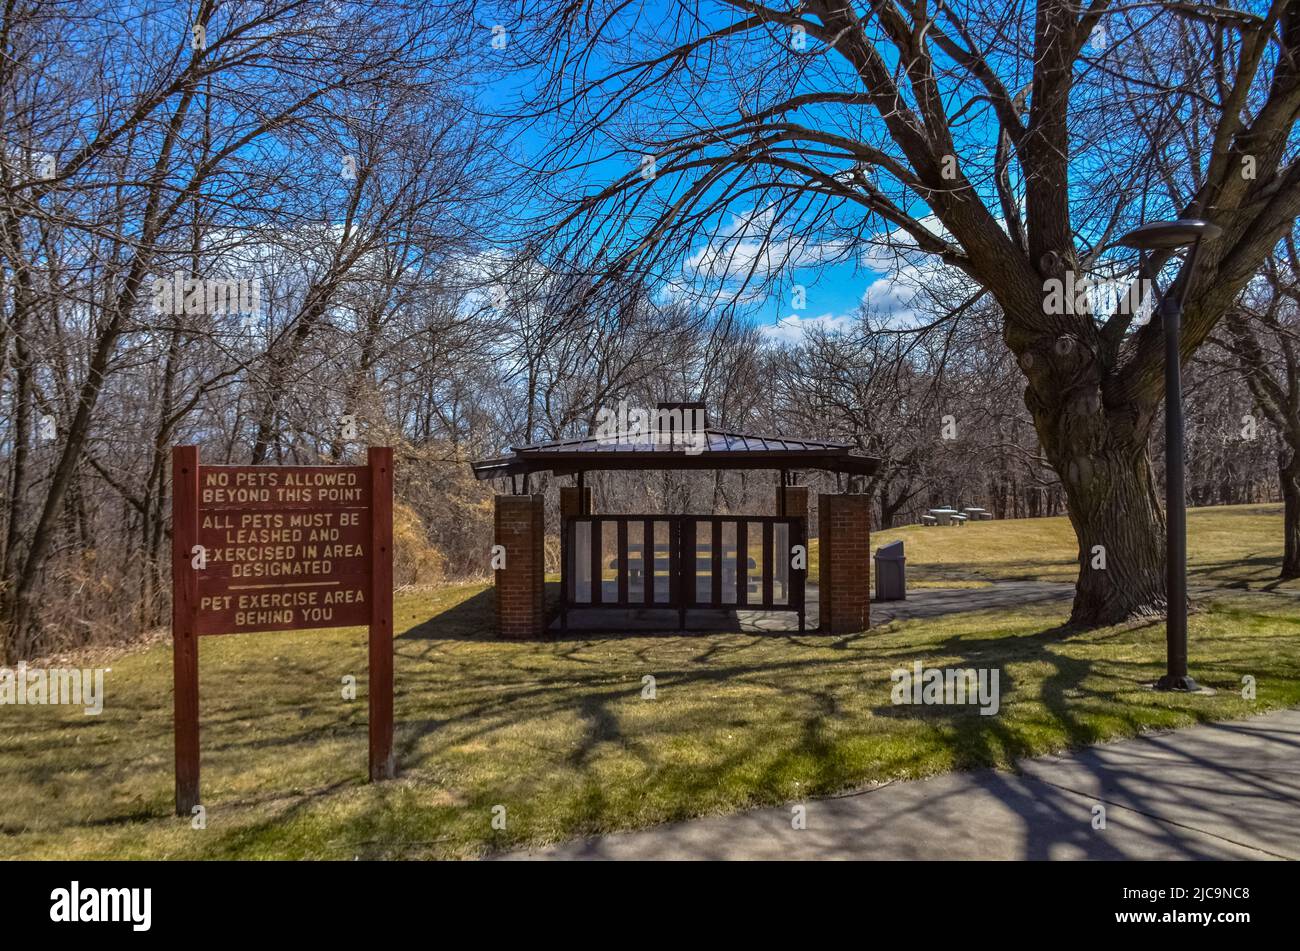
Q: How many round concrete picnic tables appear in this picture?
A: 2